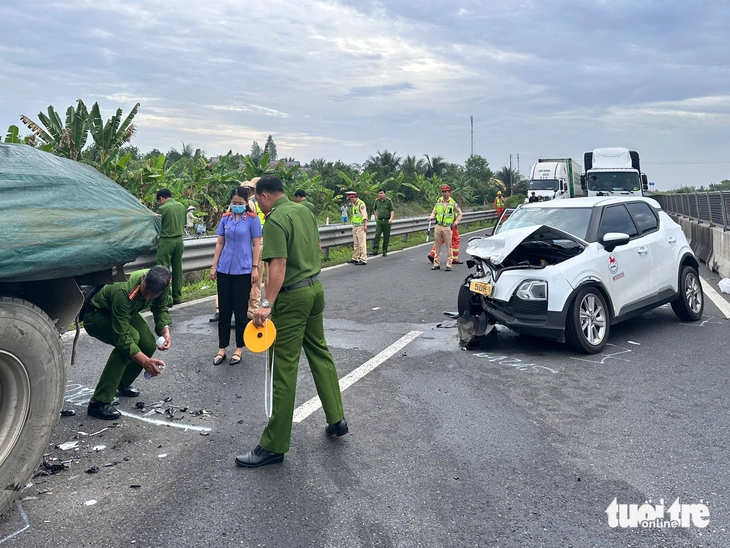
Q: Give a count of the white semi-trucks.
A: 2